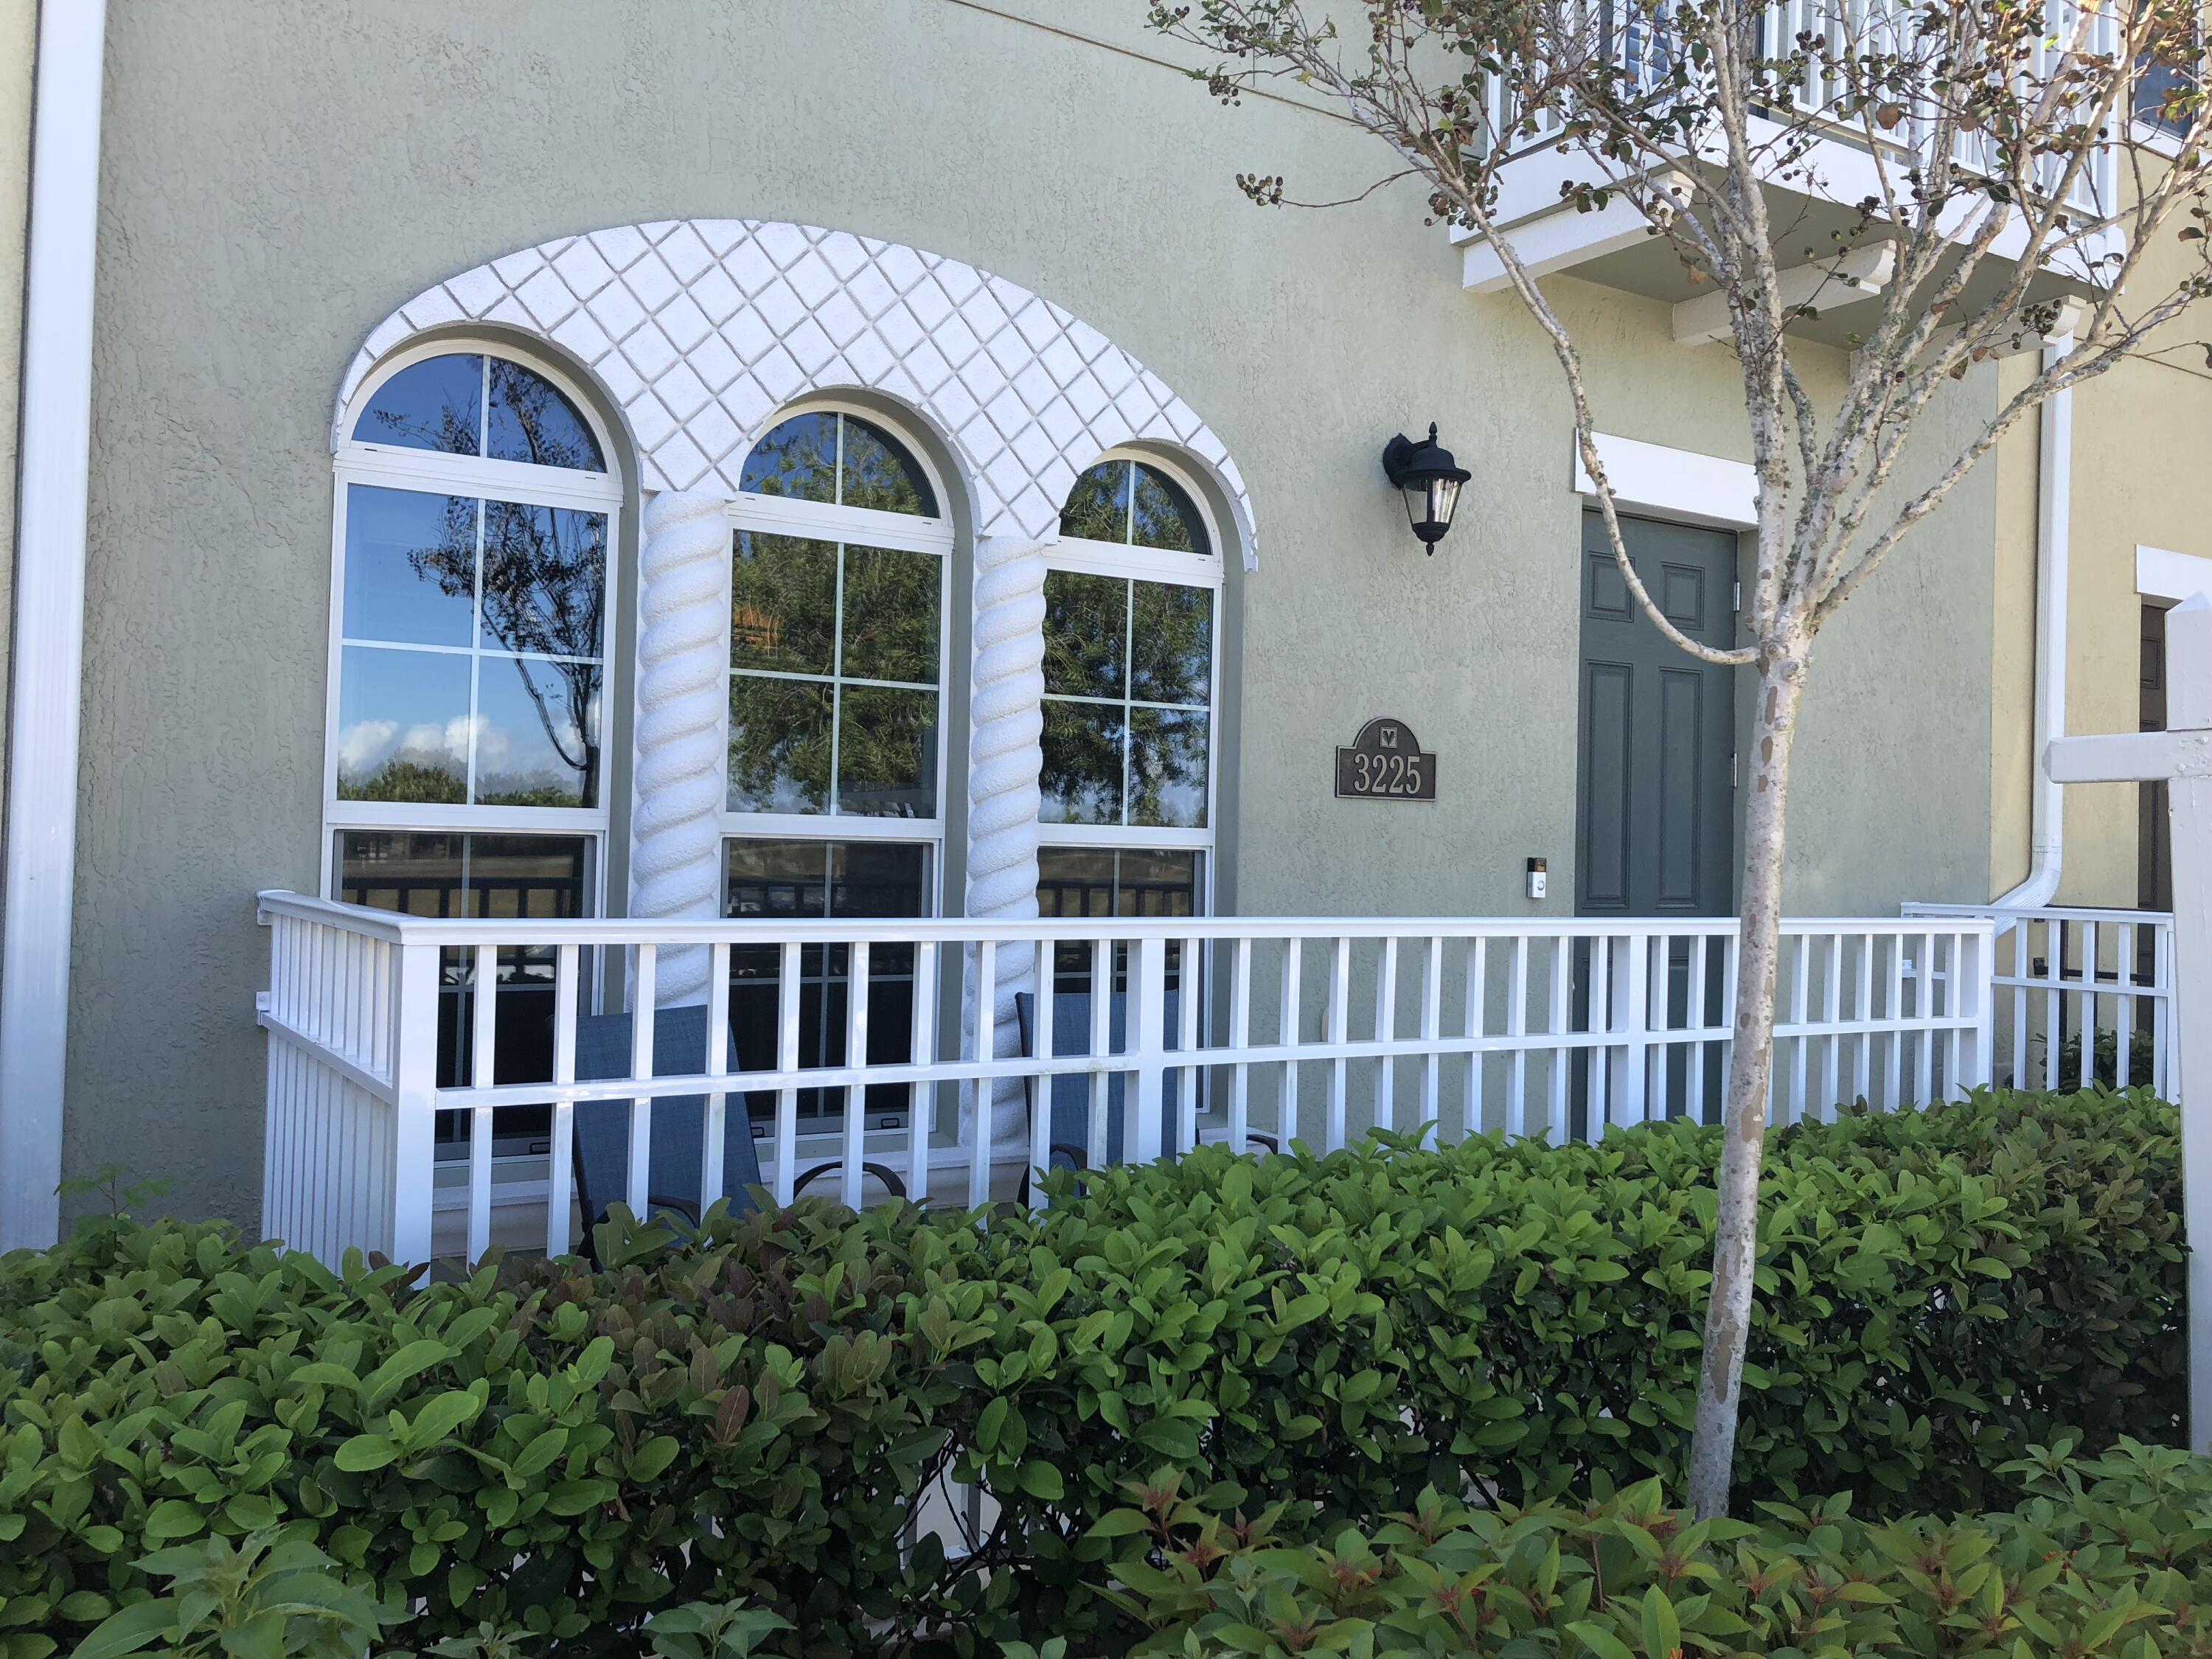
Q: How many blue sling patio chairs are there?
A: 2